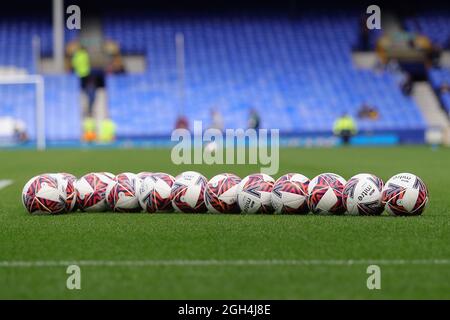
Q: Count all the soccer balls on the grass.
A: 12